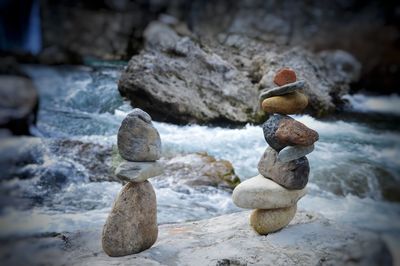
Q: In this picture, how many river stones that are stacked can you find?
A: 11